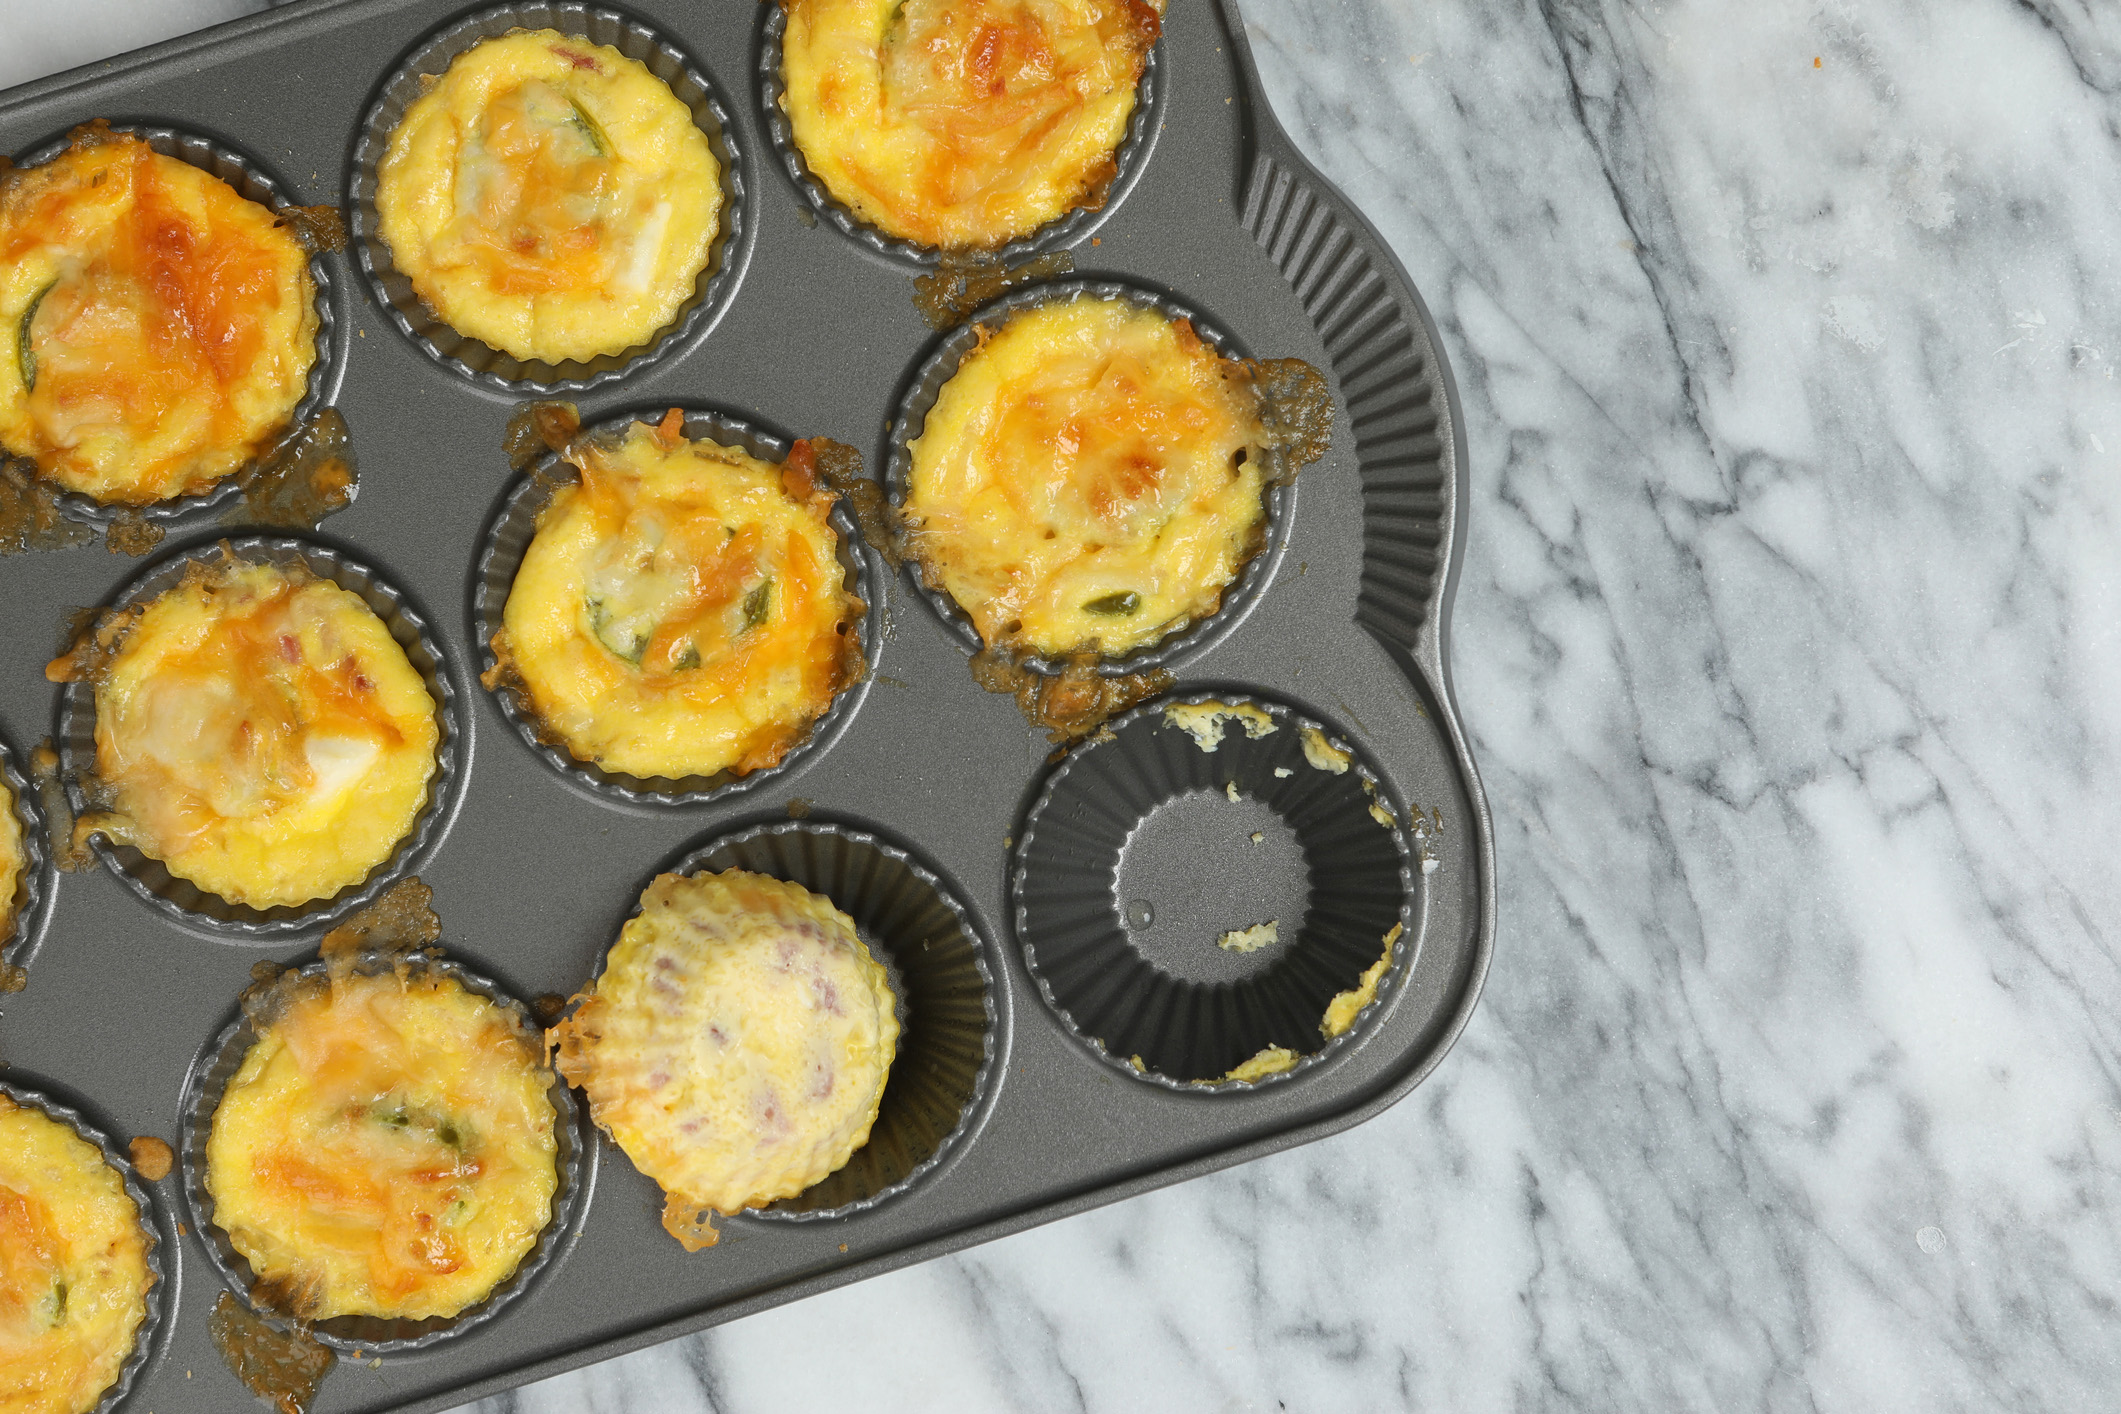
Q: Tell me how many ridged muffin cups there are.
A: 11